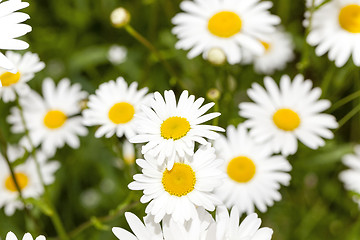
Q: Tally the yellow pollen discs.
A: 11